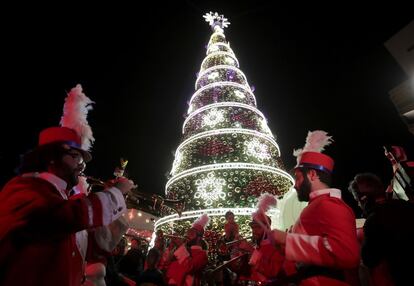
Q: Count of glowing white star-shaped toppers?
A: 1